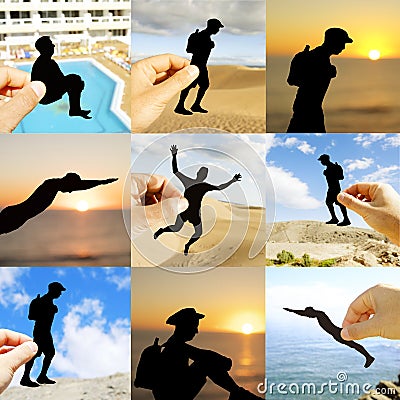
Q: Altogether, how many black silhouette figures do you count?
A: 9